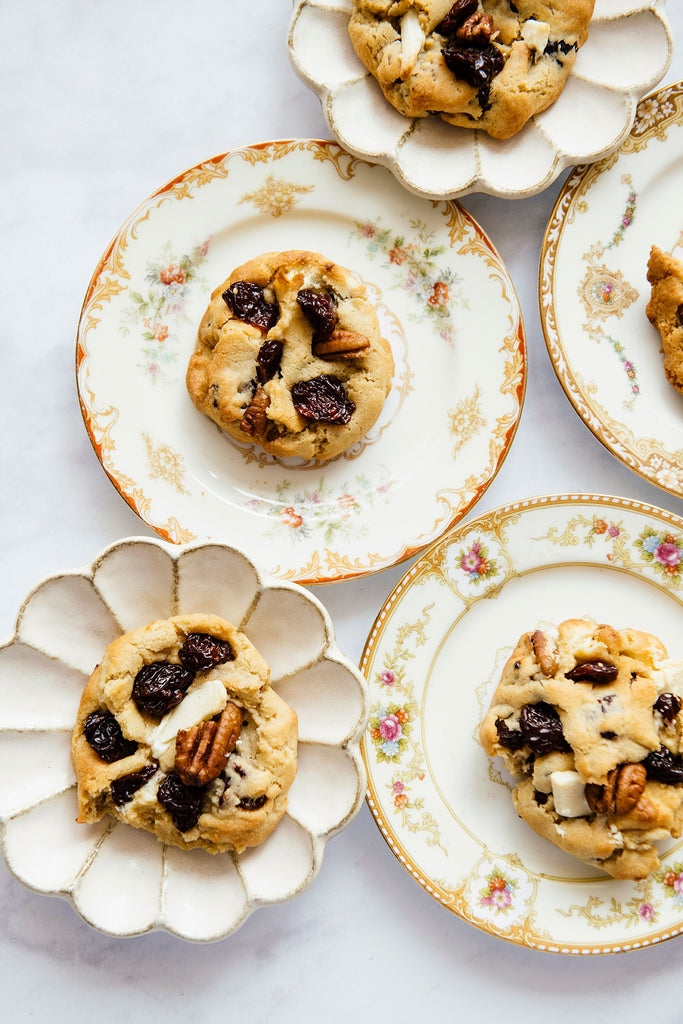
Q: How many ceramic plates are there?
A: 5